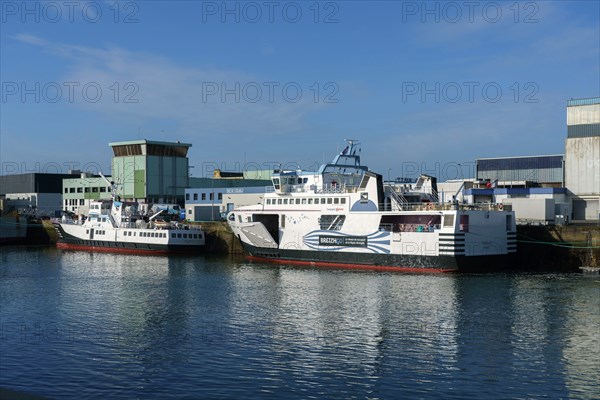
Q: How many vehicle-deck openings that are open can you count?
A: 1